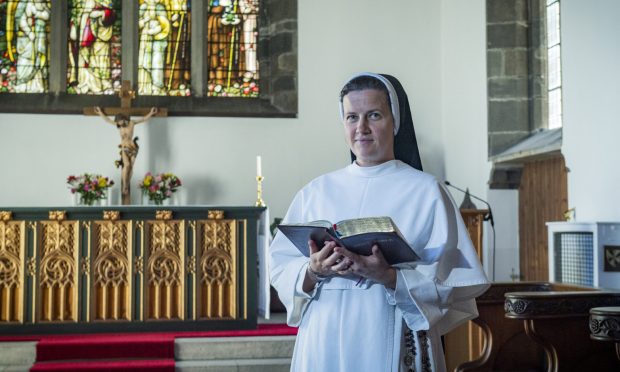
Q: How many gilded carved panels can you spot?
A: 5